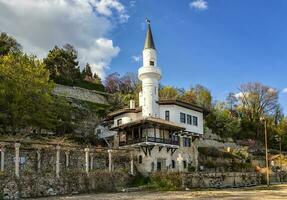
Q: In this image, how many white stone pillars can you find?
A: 9